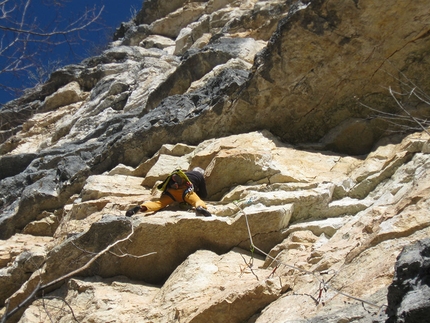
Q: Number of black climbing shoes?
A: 2